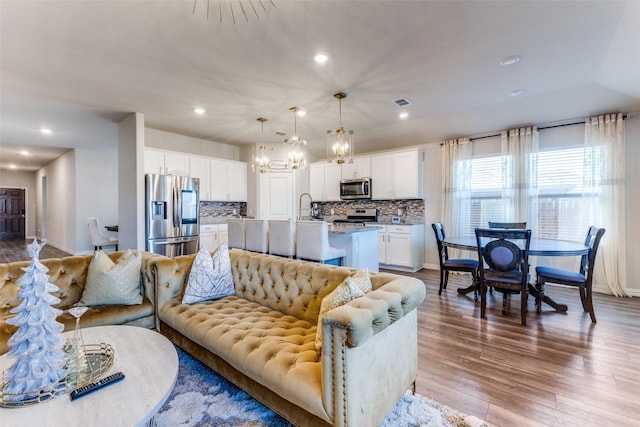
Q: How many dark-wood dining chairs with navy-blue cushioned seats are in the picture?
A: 4